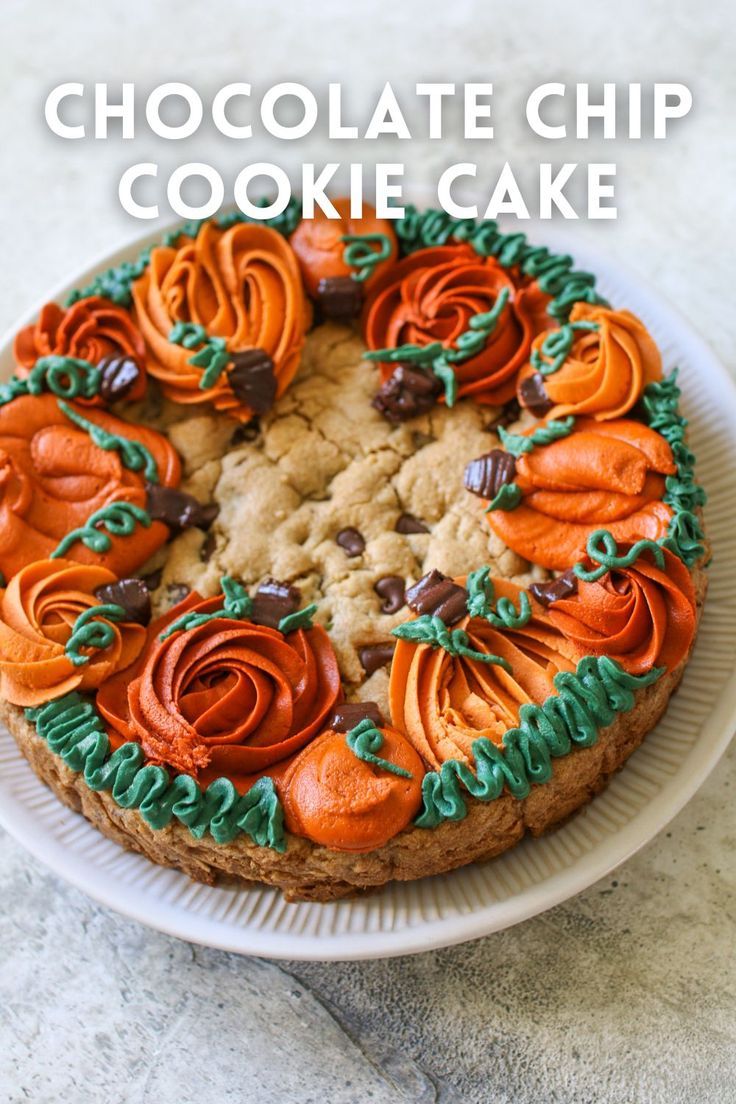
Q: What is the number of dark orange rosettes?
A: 4